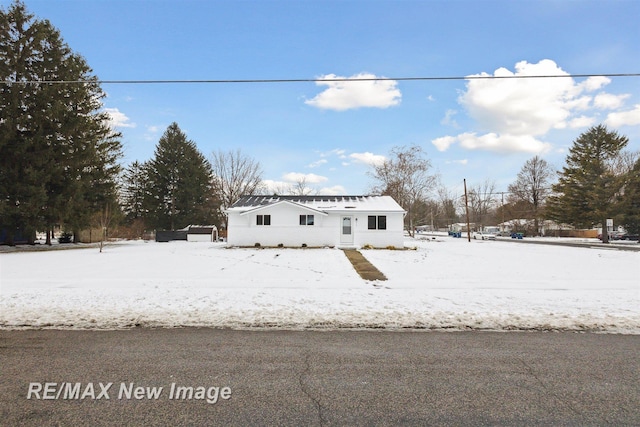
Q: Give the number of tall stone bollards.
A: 0